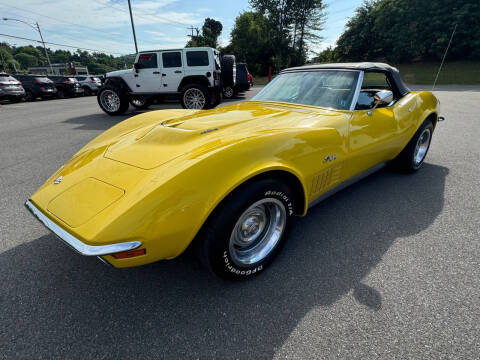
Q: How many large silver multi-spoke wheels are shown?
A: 2